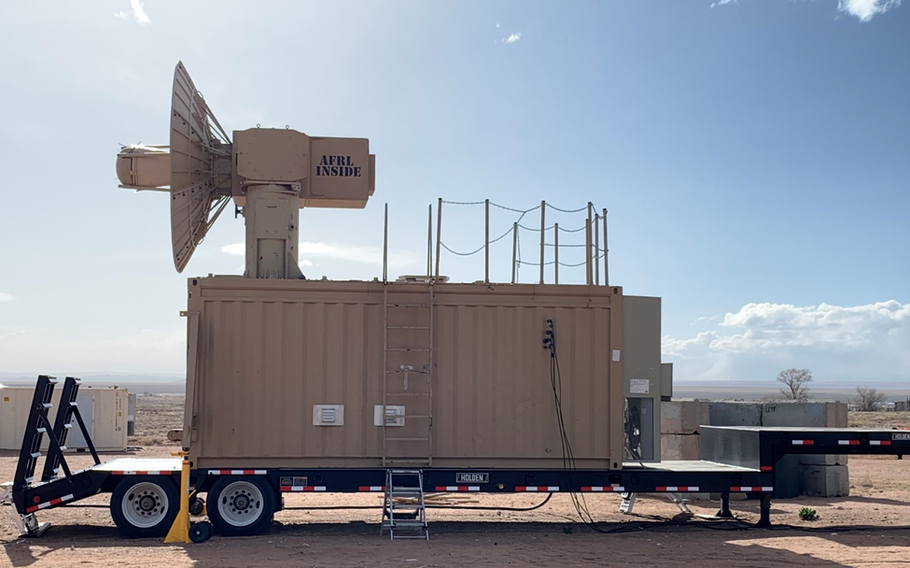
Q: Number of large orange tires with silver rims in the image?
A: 0